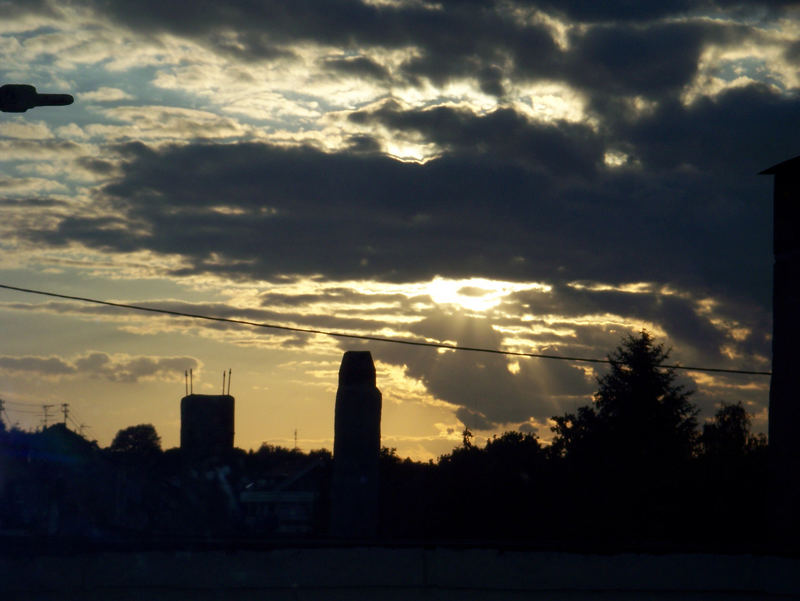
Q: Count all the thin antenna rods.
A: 4